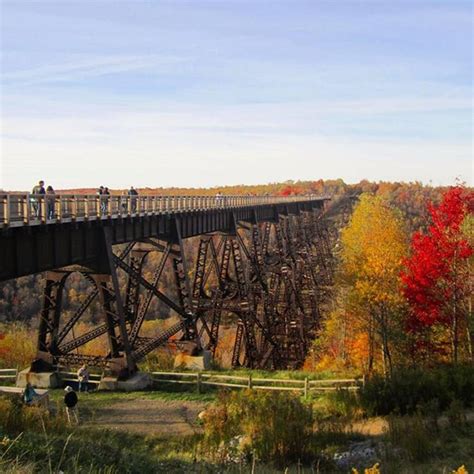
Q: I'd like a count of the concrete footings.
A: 3